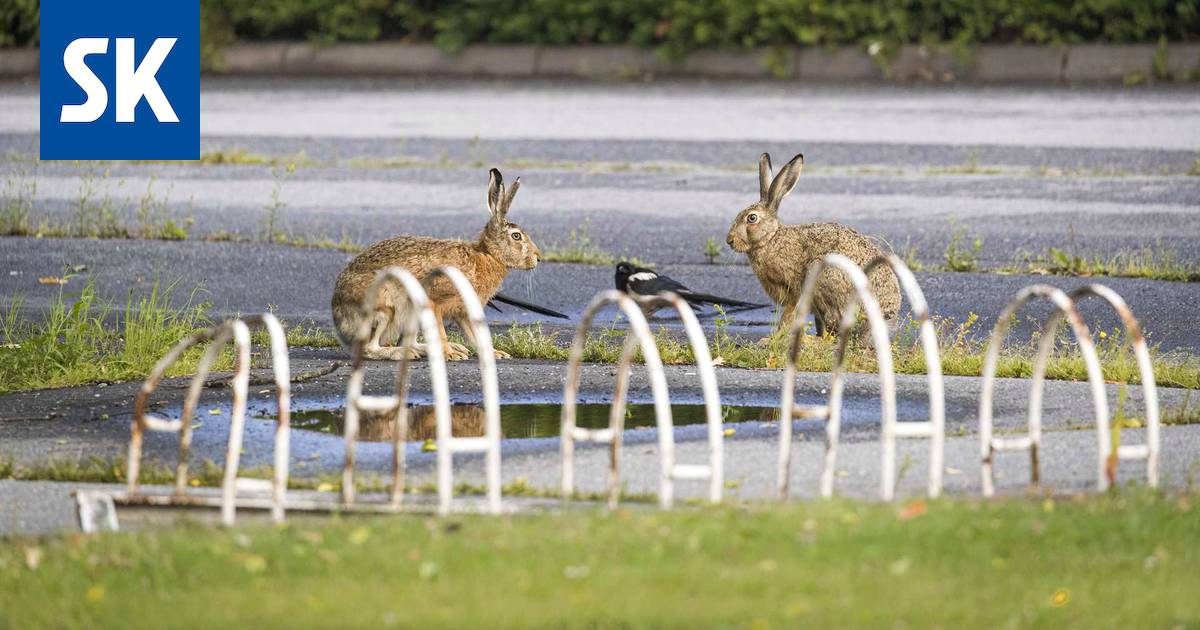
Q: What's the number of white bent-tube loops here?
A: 10